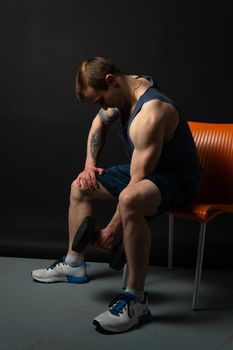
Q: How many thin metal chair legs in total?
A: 3